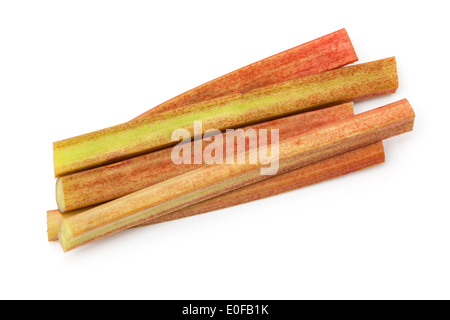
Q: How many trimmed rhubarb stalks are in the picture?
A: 5